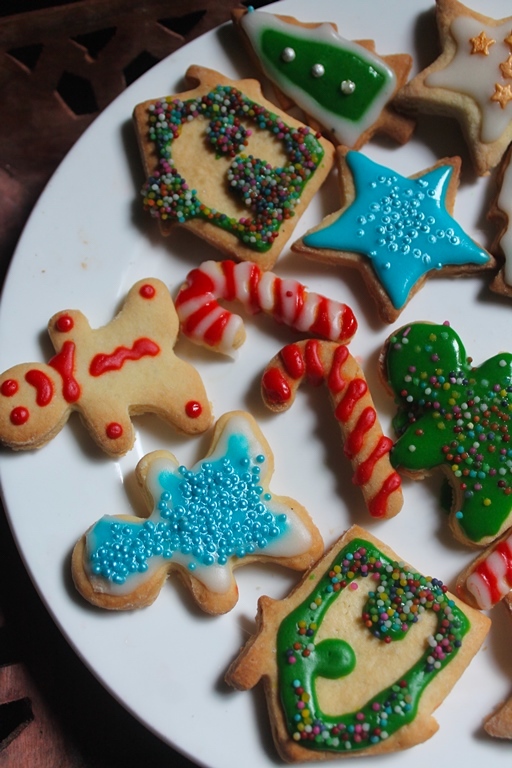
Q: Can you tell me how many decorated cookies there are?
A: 12